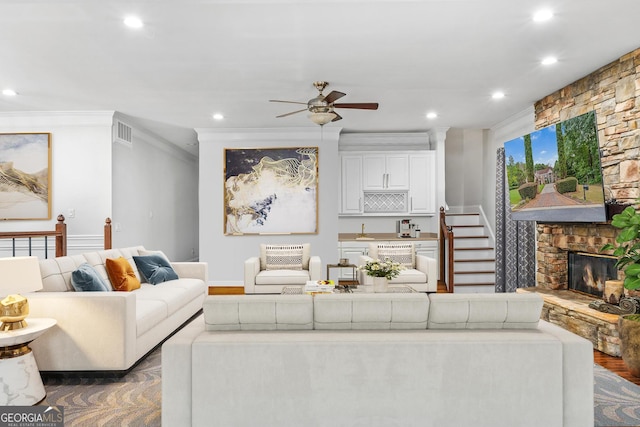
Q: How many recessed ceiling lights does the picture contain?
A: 7